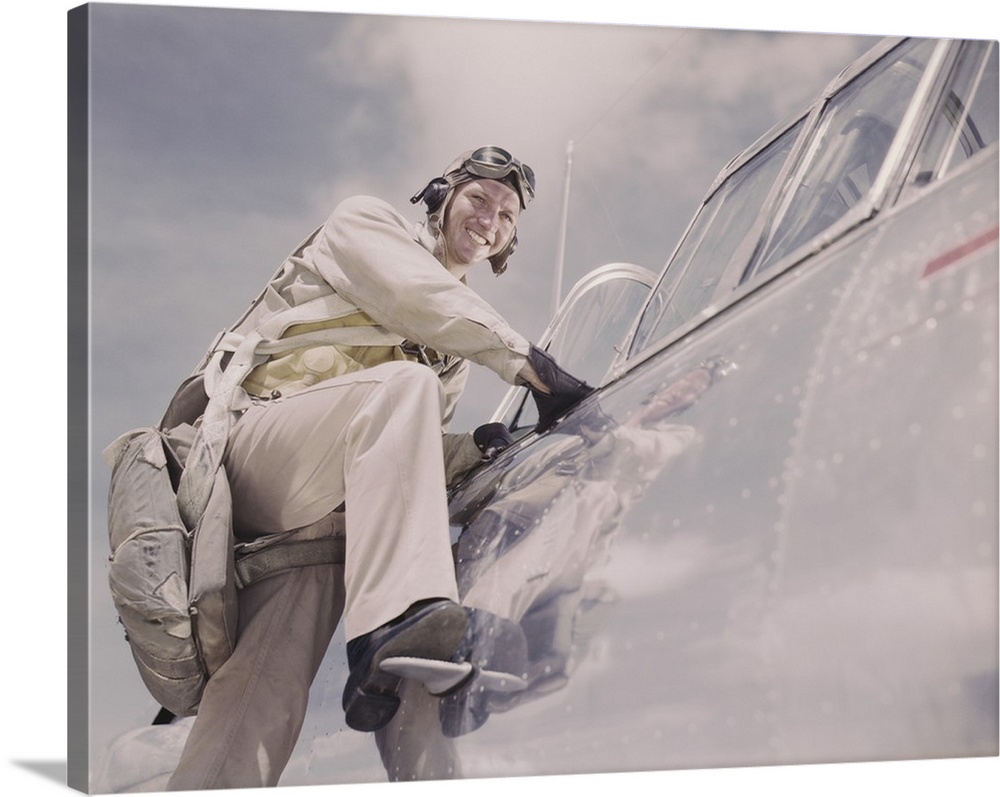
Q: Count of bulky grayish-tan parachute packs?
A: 1